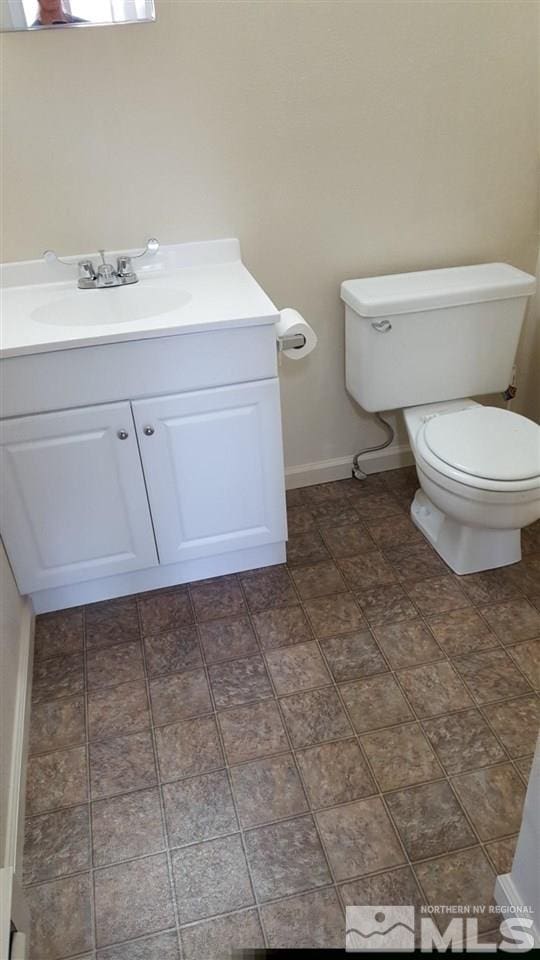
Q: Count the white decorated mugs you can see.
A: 0